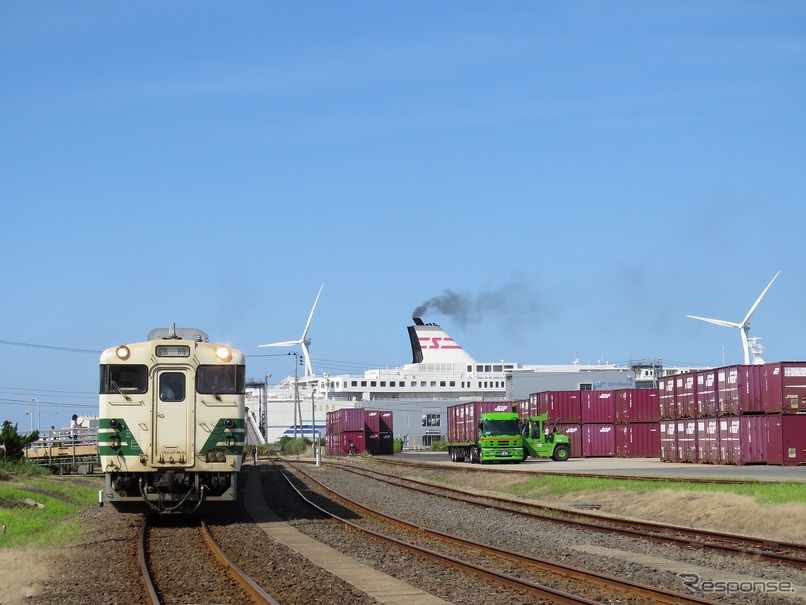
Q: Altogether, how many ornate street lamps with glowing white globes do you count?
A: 0